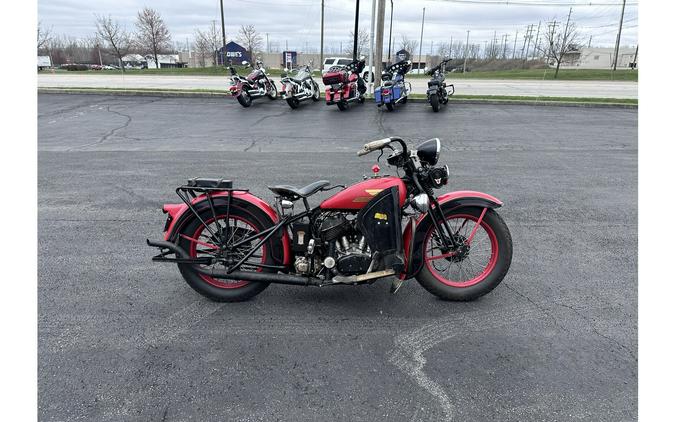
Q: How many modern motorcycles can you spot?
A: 5